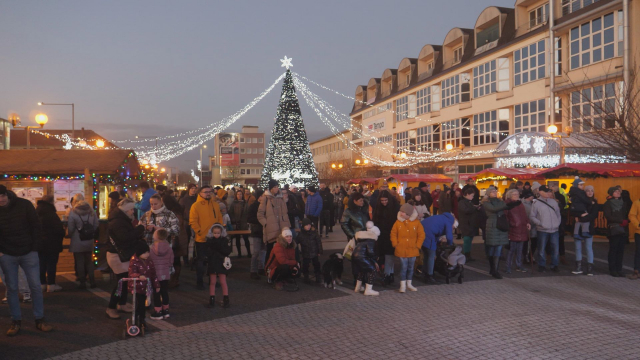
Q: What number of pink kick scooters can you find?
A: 1